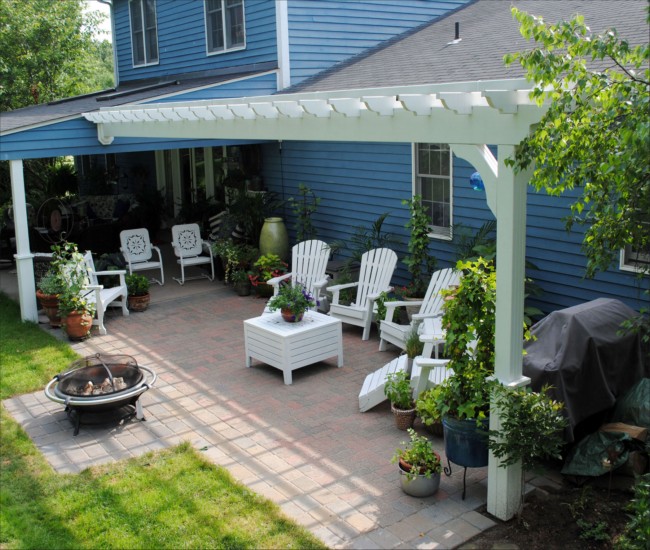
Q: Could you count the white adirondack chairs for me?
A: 4